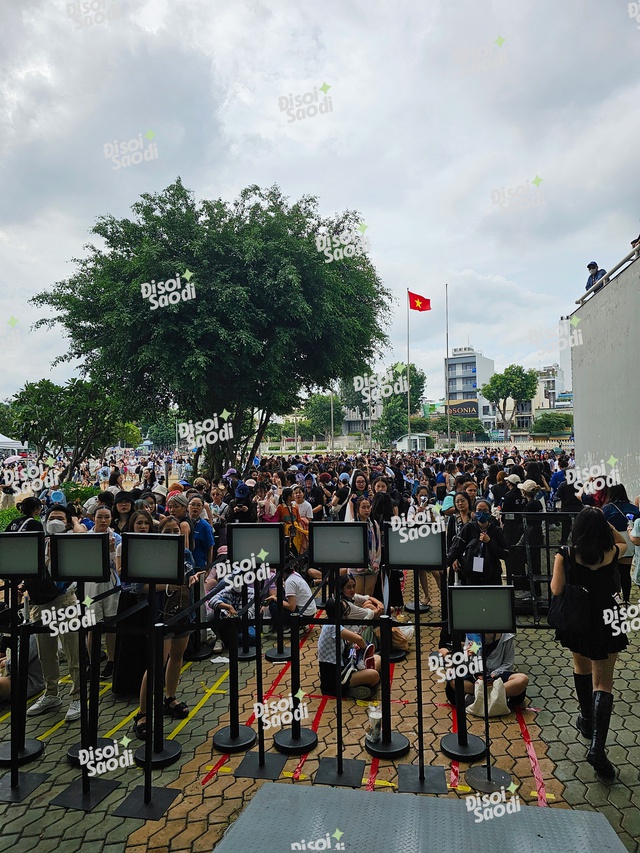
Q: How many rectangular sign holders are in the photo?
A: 7